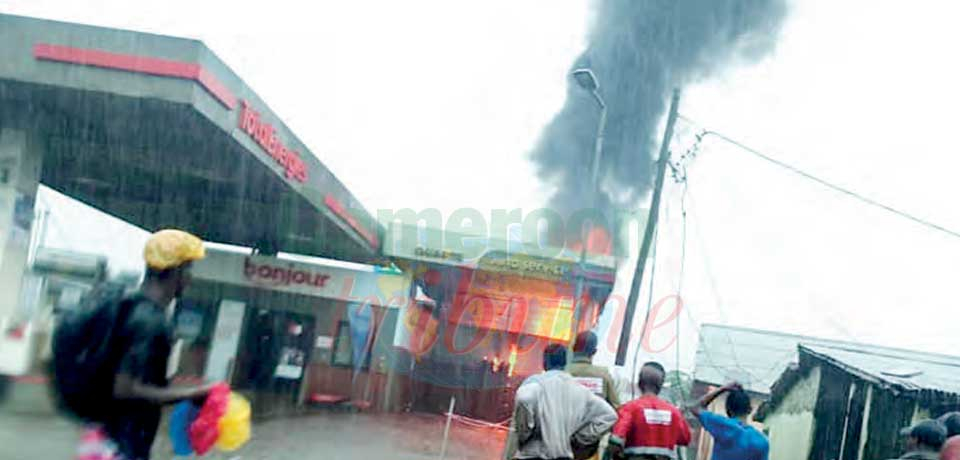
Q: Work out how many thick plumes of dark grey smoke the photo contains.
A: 1